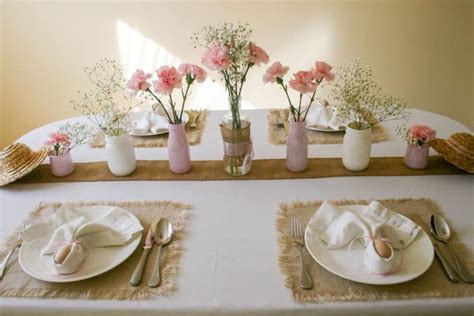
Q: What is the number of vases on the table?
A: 7